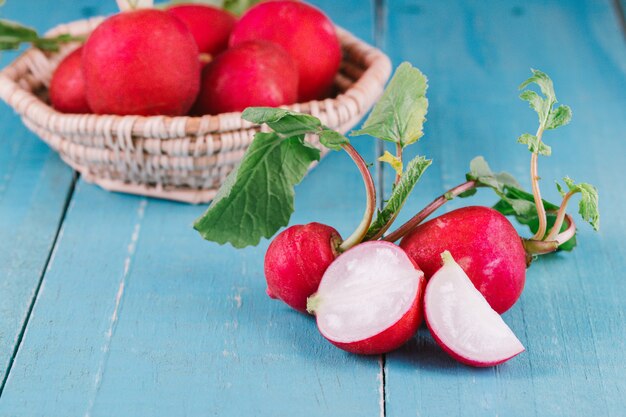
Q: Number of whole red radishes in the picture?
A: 7